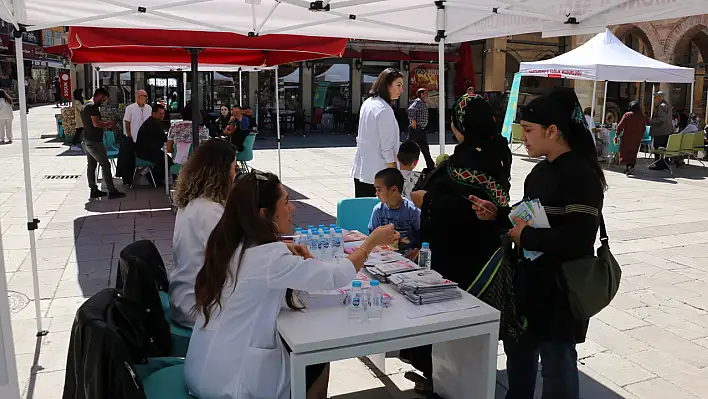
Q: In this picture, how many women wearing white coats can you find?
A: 3